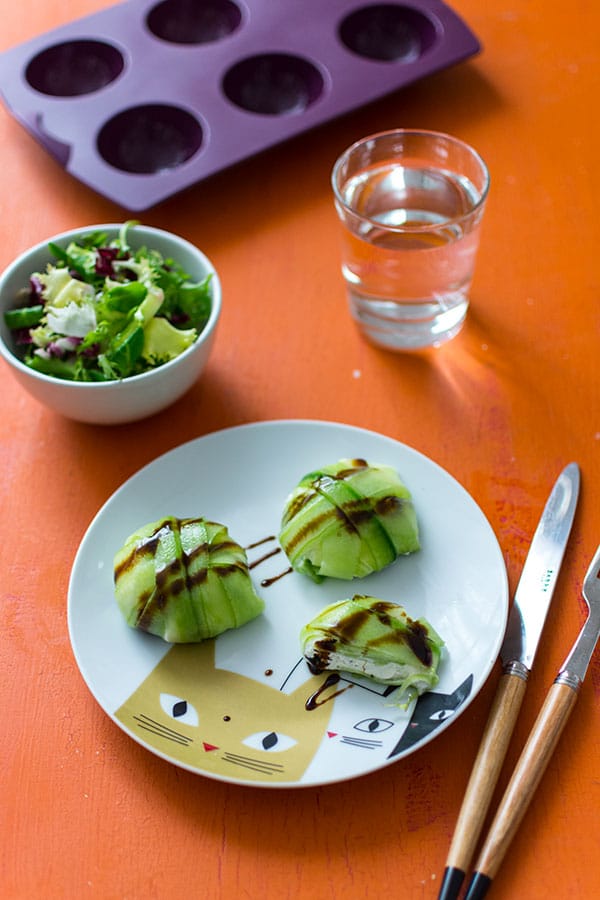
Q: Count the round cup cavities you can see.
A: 5